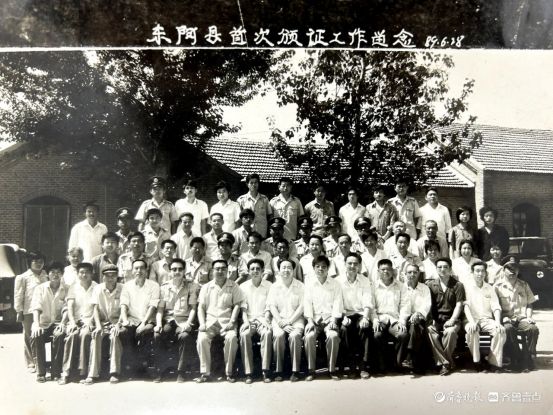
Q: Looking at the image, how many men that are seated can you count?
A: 15